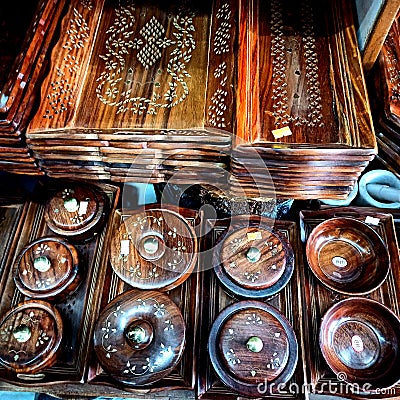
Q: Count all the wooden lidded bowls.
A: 7